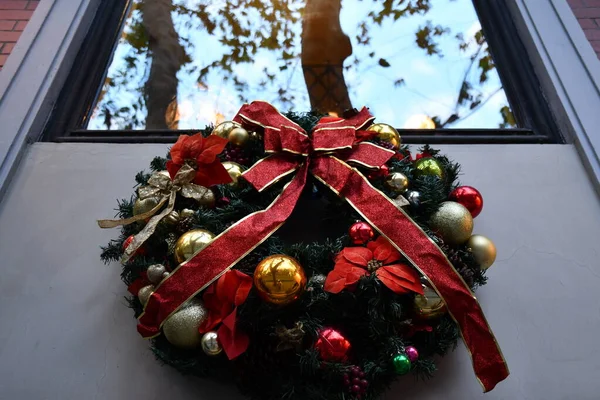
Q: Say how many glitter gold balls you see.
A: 2